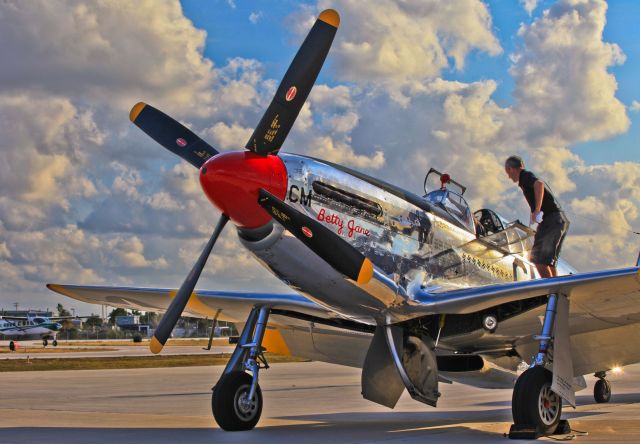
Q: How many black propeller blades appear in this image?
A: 4